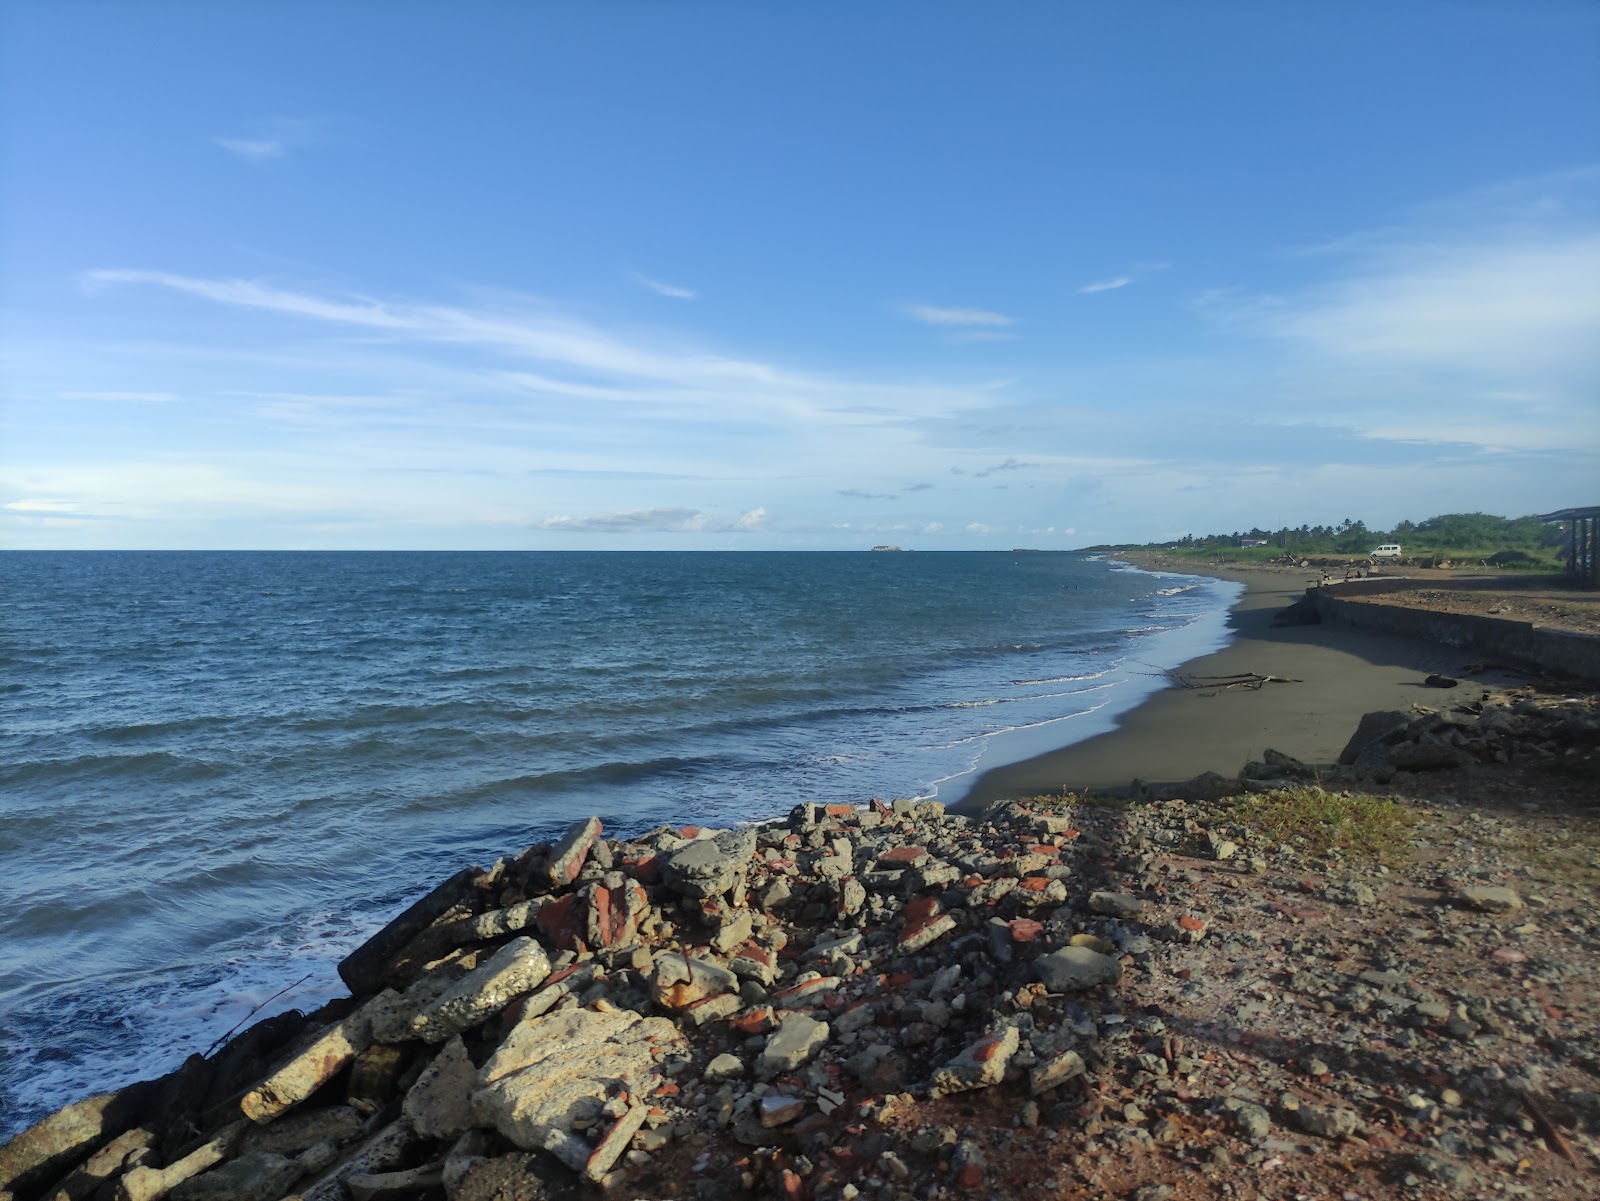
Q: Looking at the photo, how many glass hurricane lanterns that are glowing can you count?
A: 0